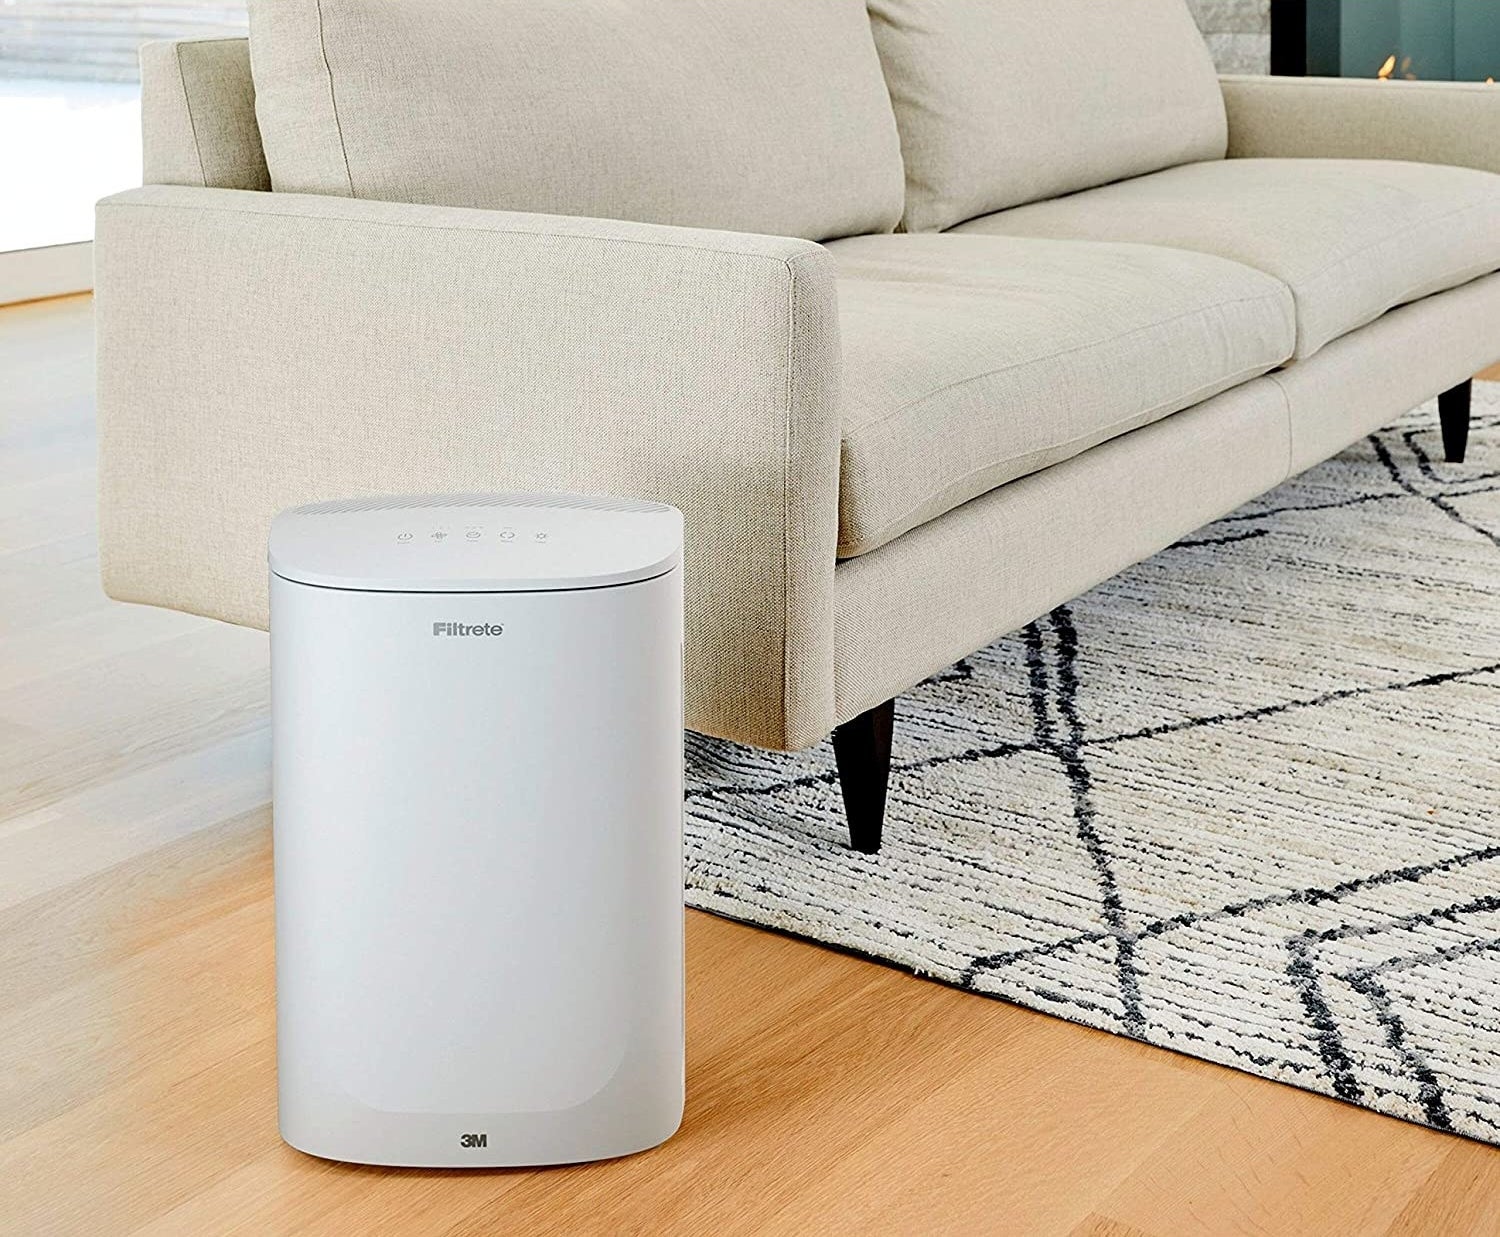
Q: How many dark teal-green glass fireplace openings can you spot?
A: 1